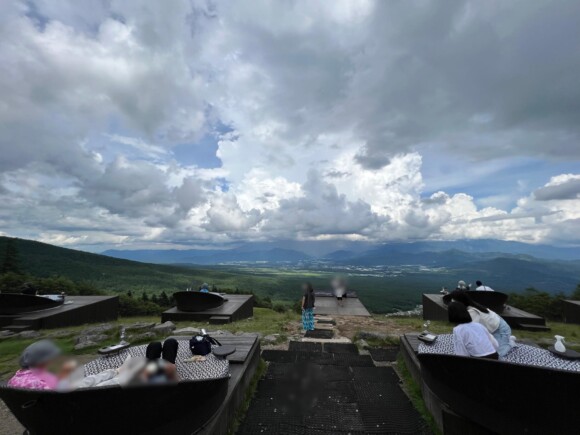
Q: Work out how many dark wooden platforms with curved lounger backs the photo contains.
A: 5